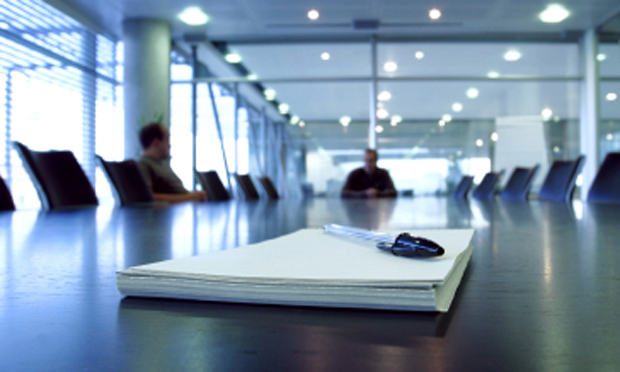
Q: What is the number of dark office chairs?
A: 11